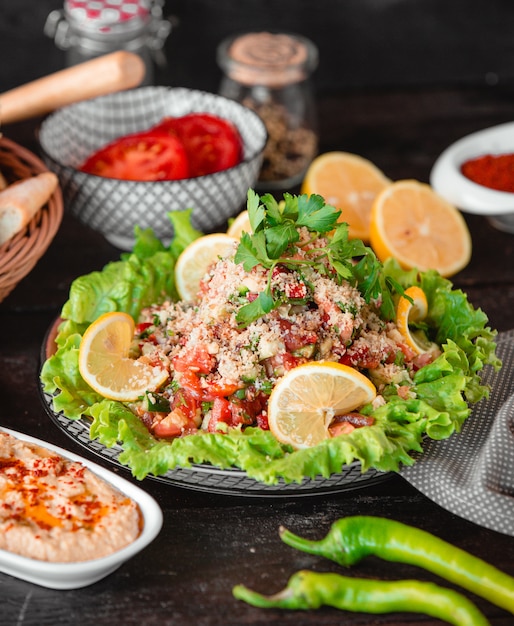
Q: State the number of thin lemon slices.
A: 5